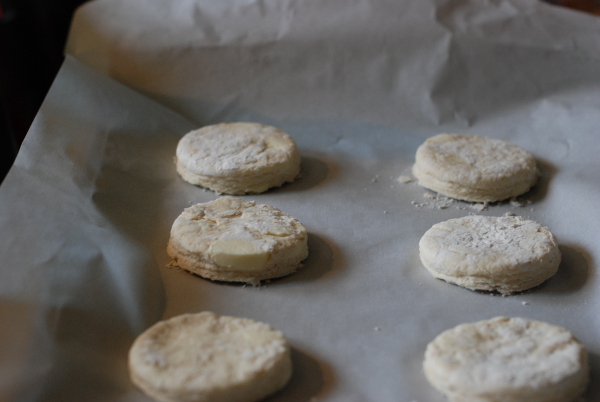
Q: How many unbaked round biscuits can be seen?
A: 6